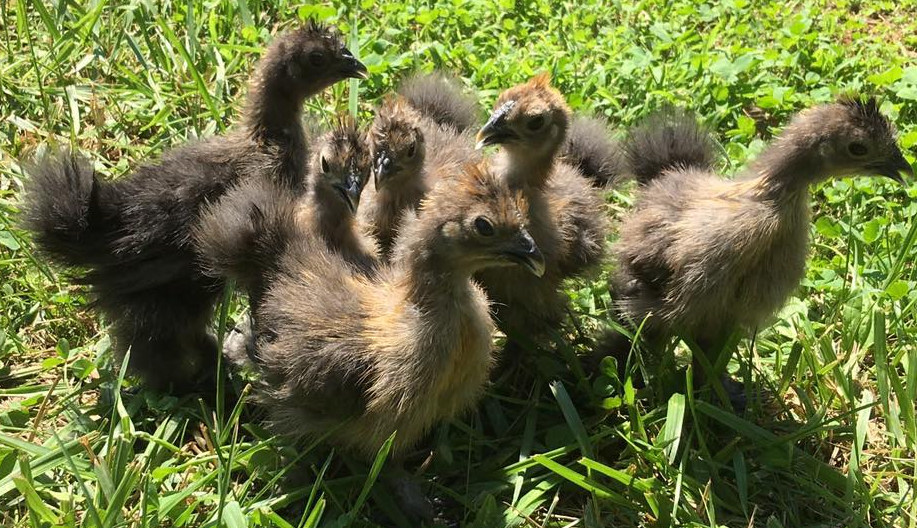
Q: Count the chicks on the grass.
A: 6